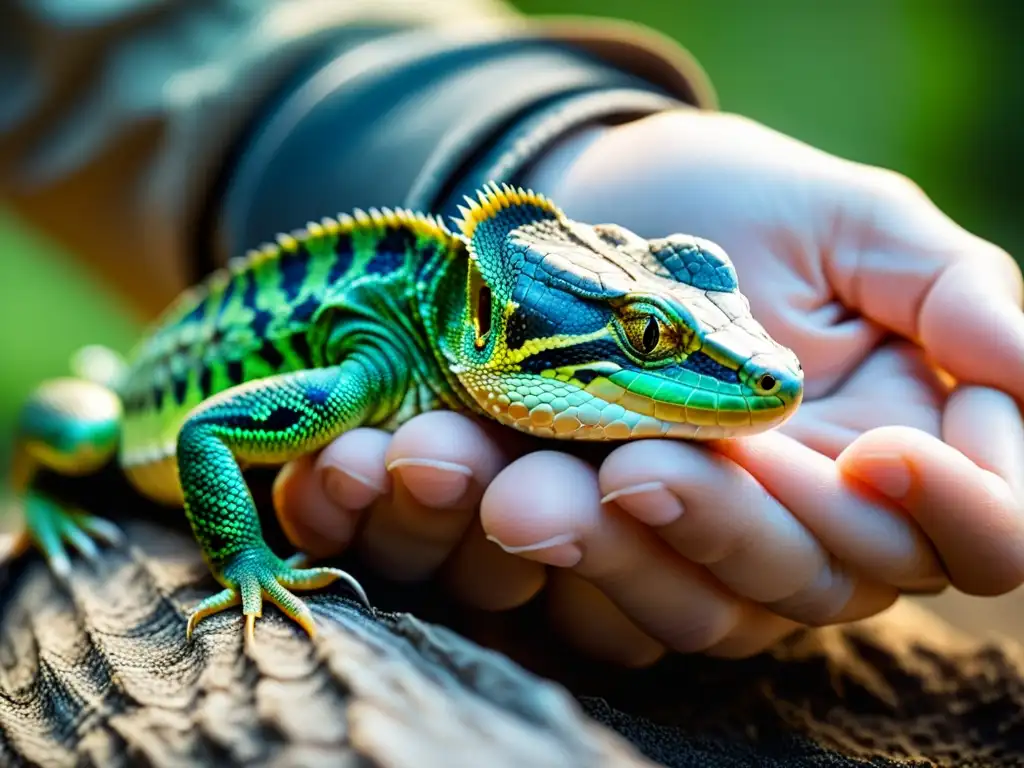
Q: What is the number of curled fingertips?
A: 5